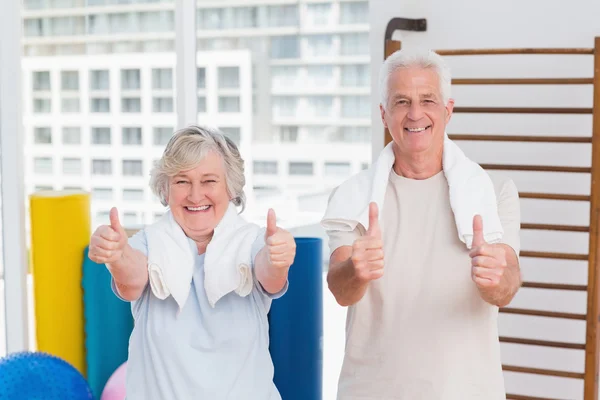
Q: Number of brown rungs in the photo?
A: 13